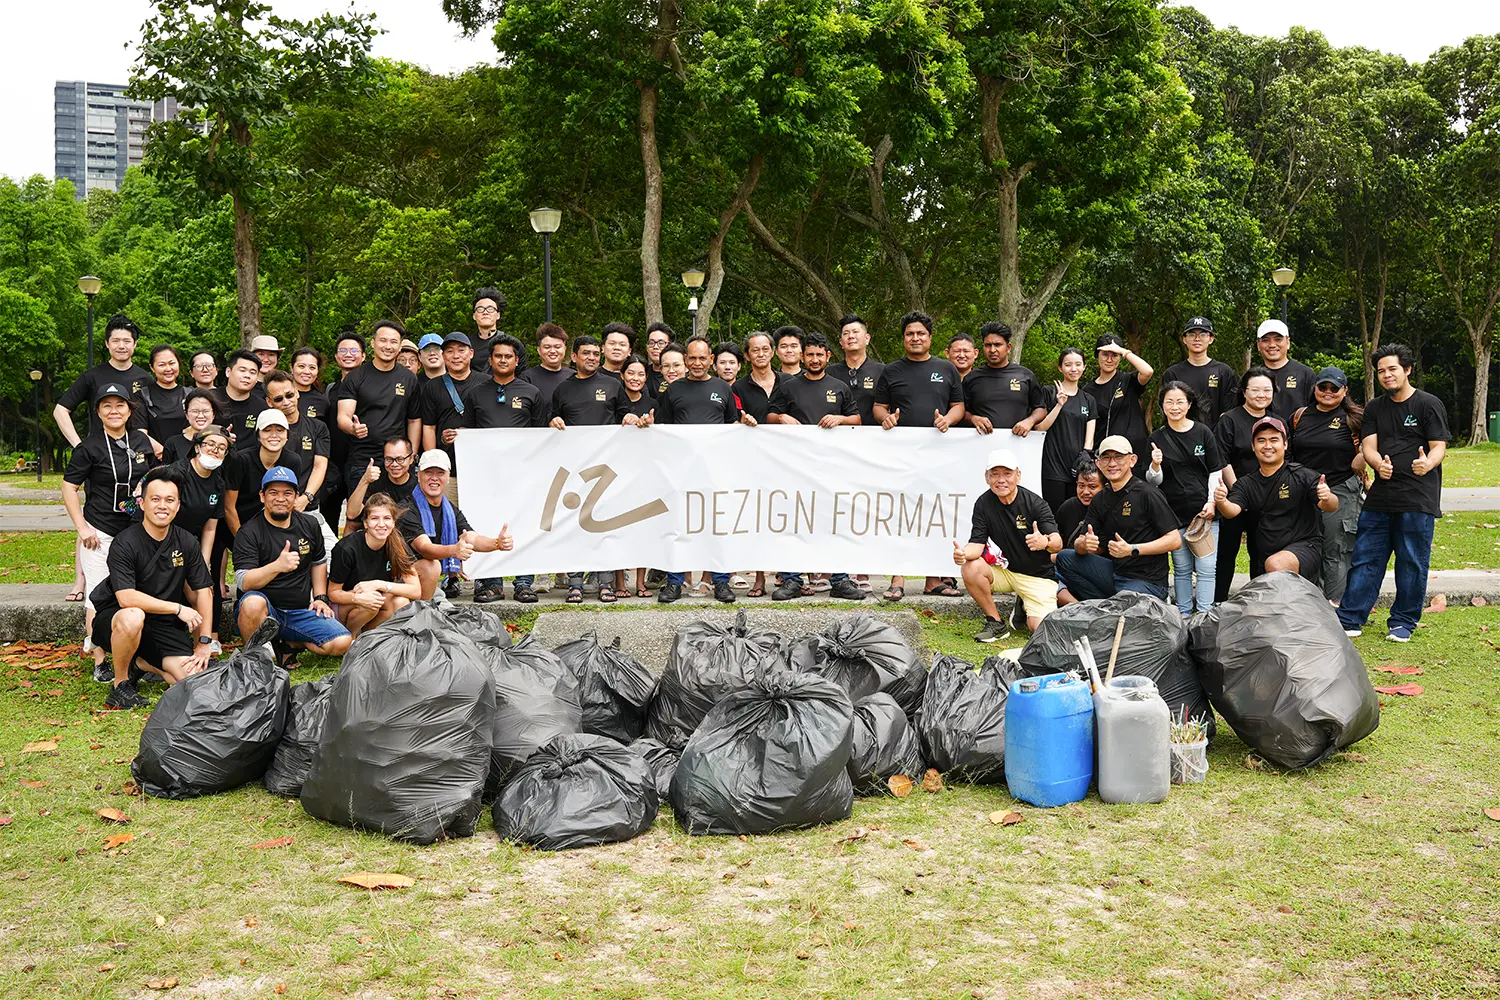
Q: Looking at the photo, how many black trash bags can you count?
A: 15